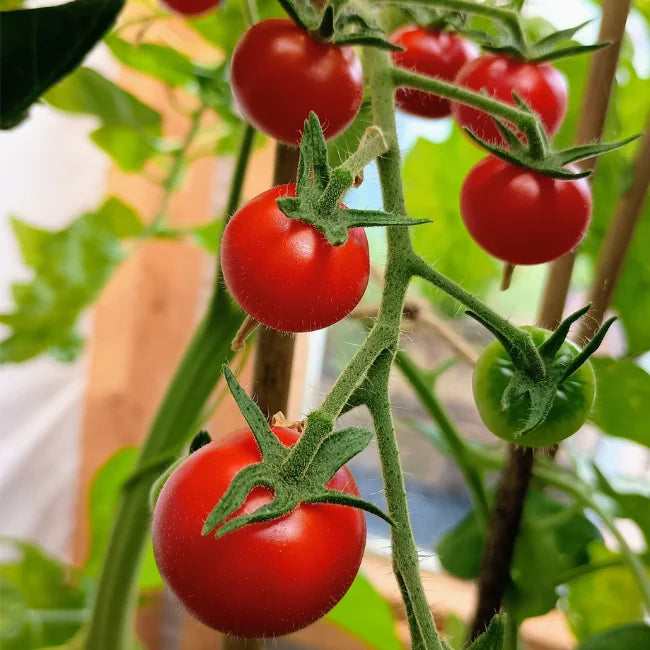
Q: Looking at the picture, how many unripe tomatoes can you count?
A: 1